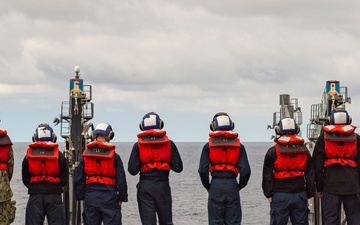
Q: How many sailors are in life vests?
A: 7